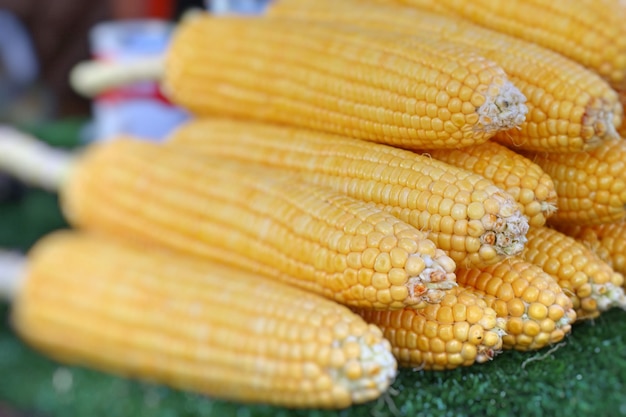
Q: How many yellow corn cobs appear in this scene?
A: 12